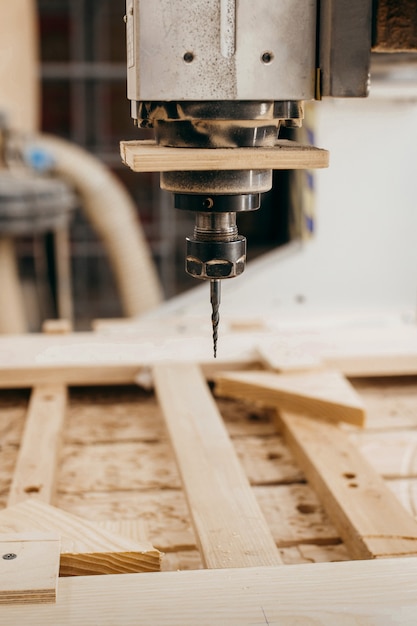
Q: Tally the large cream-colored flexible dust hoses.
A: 1